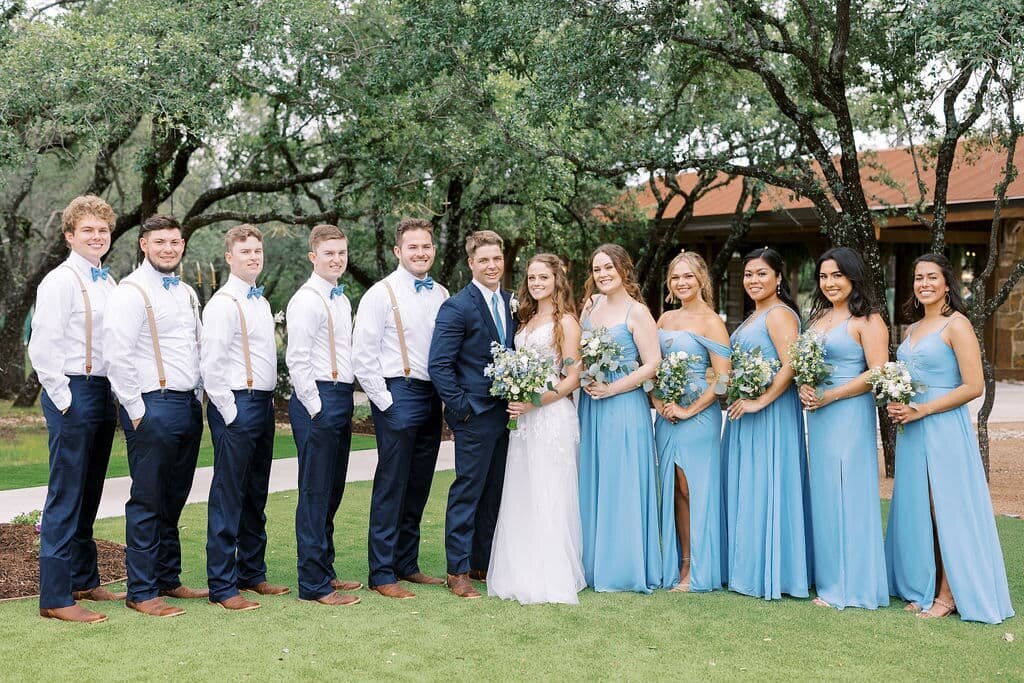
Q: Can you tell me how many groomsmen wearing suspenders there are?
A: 5